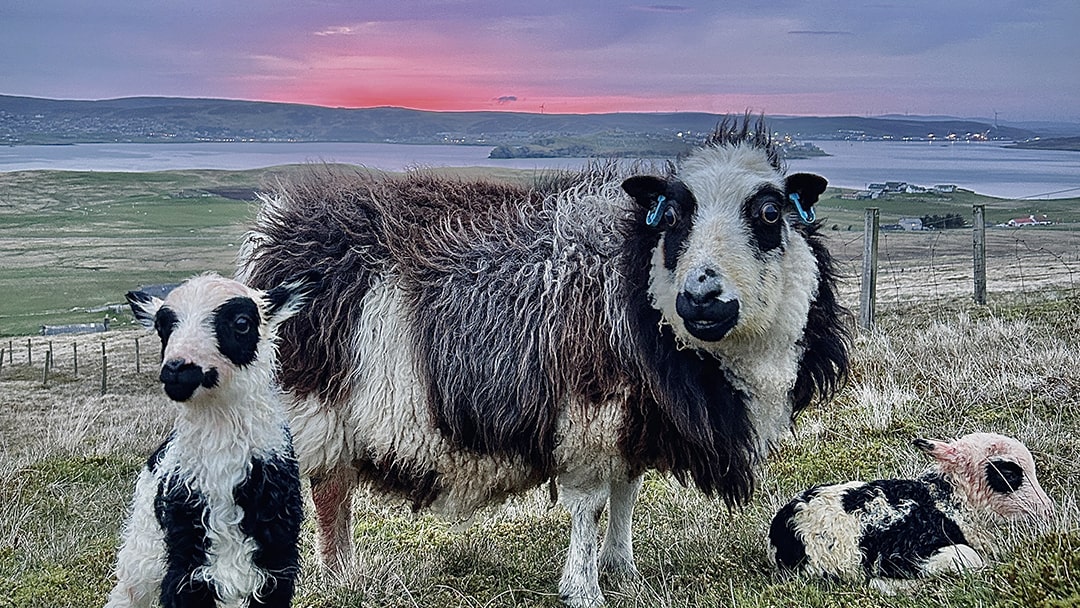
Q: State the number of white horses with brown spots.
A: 0